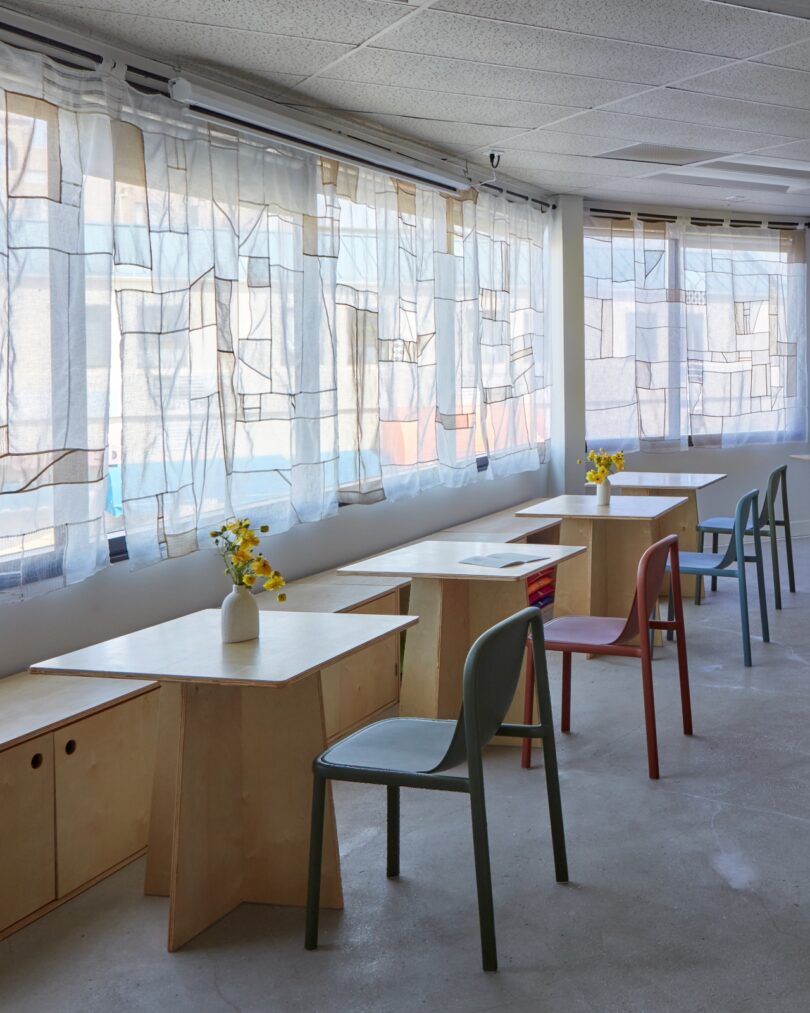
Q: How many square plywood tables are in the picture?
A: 4